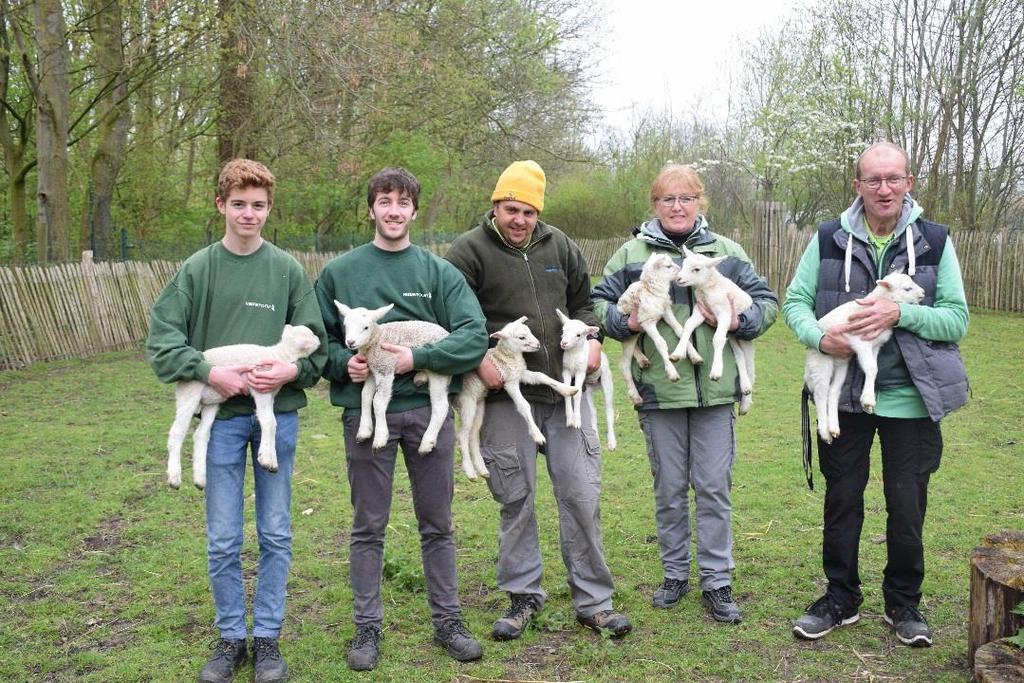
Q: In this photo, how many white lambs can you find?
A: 7